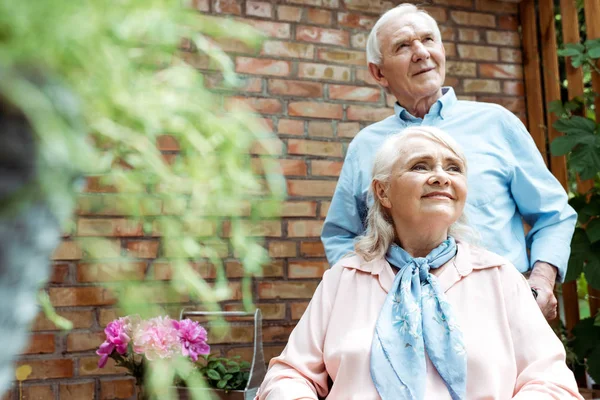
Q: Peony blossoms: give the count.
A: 3